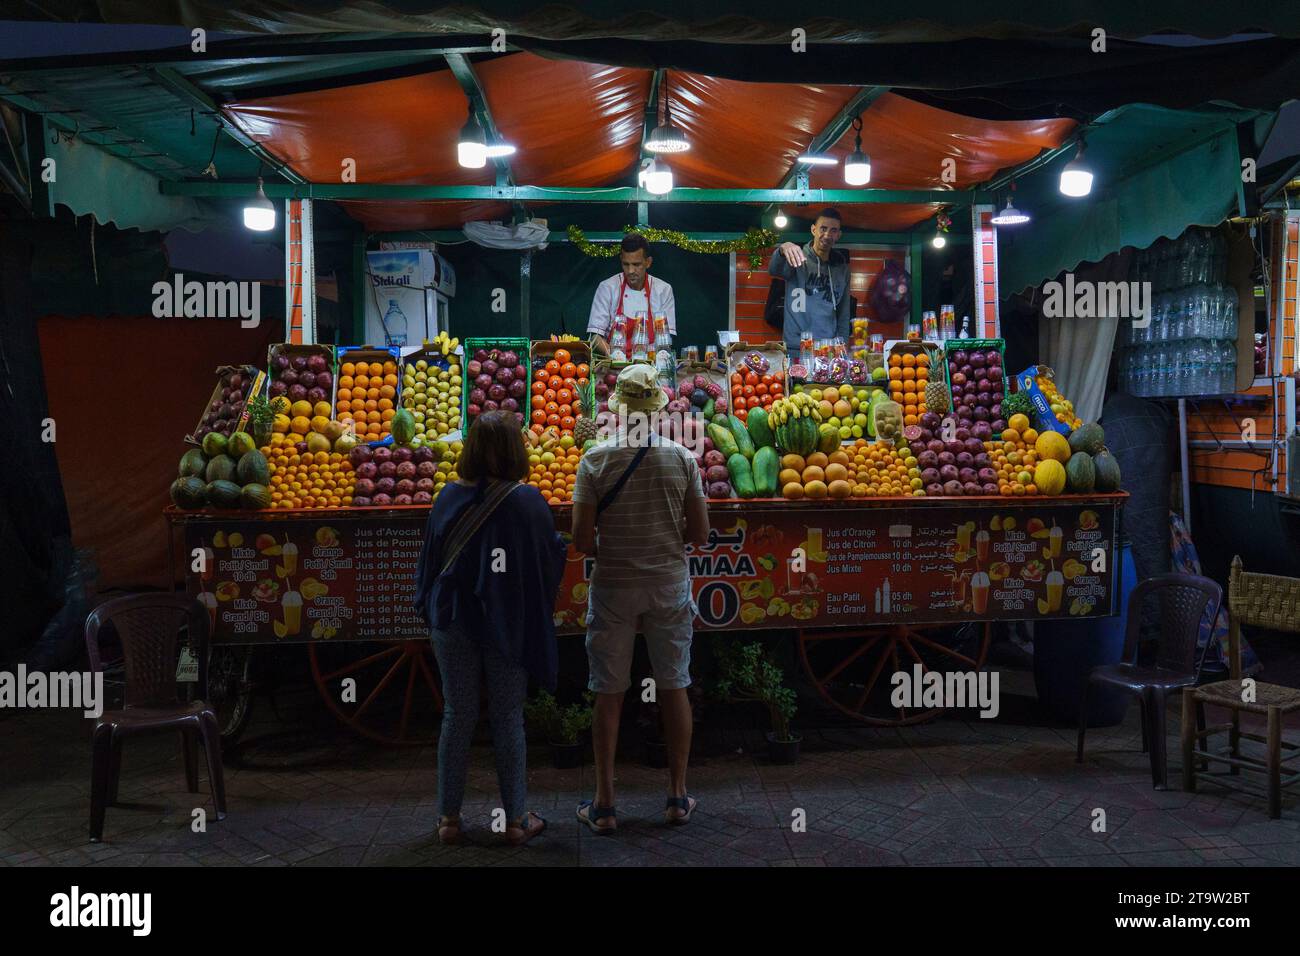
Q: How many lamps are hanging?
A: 11